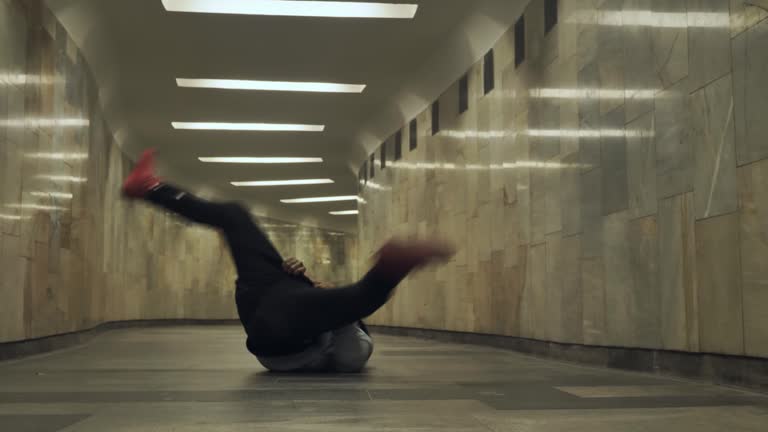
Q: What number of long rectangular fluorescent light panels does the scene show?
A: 7